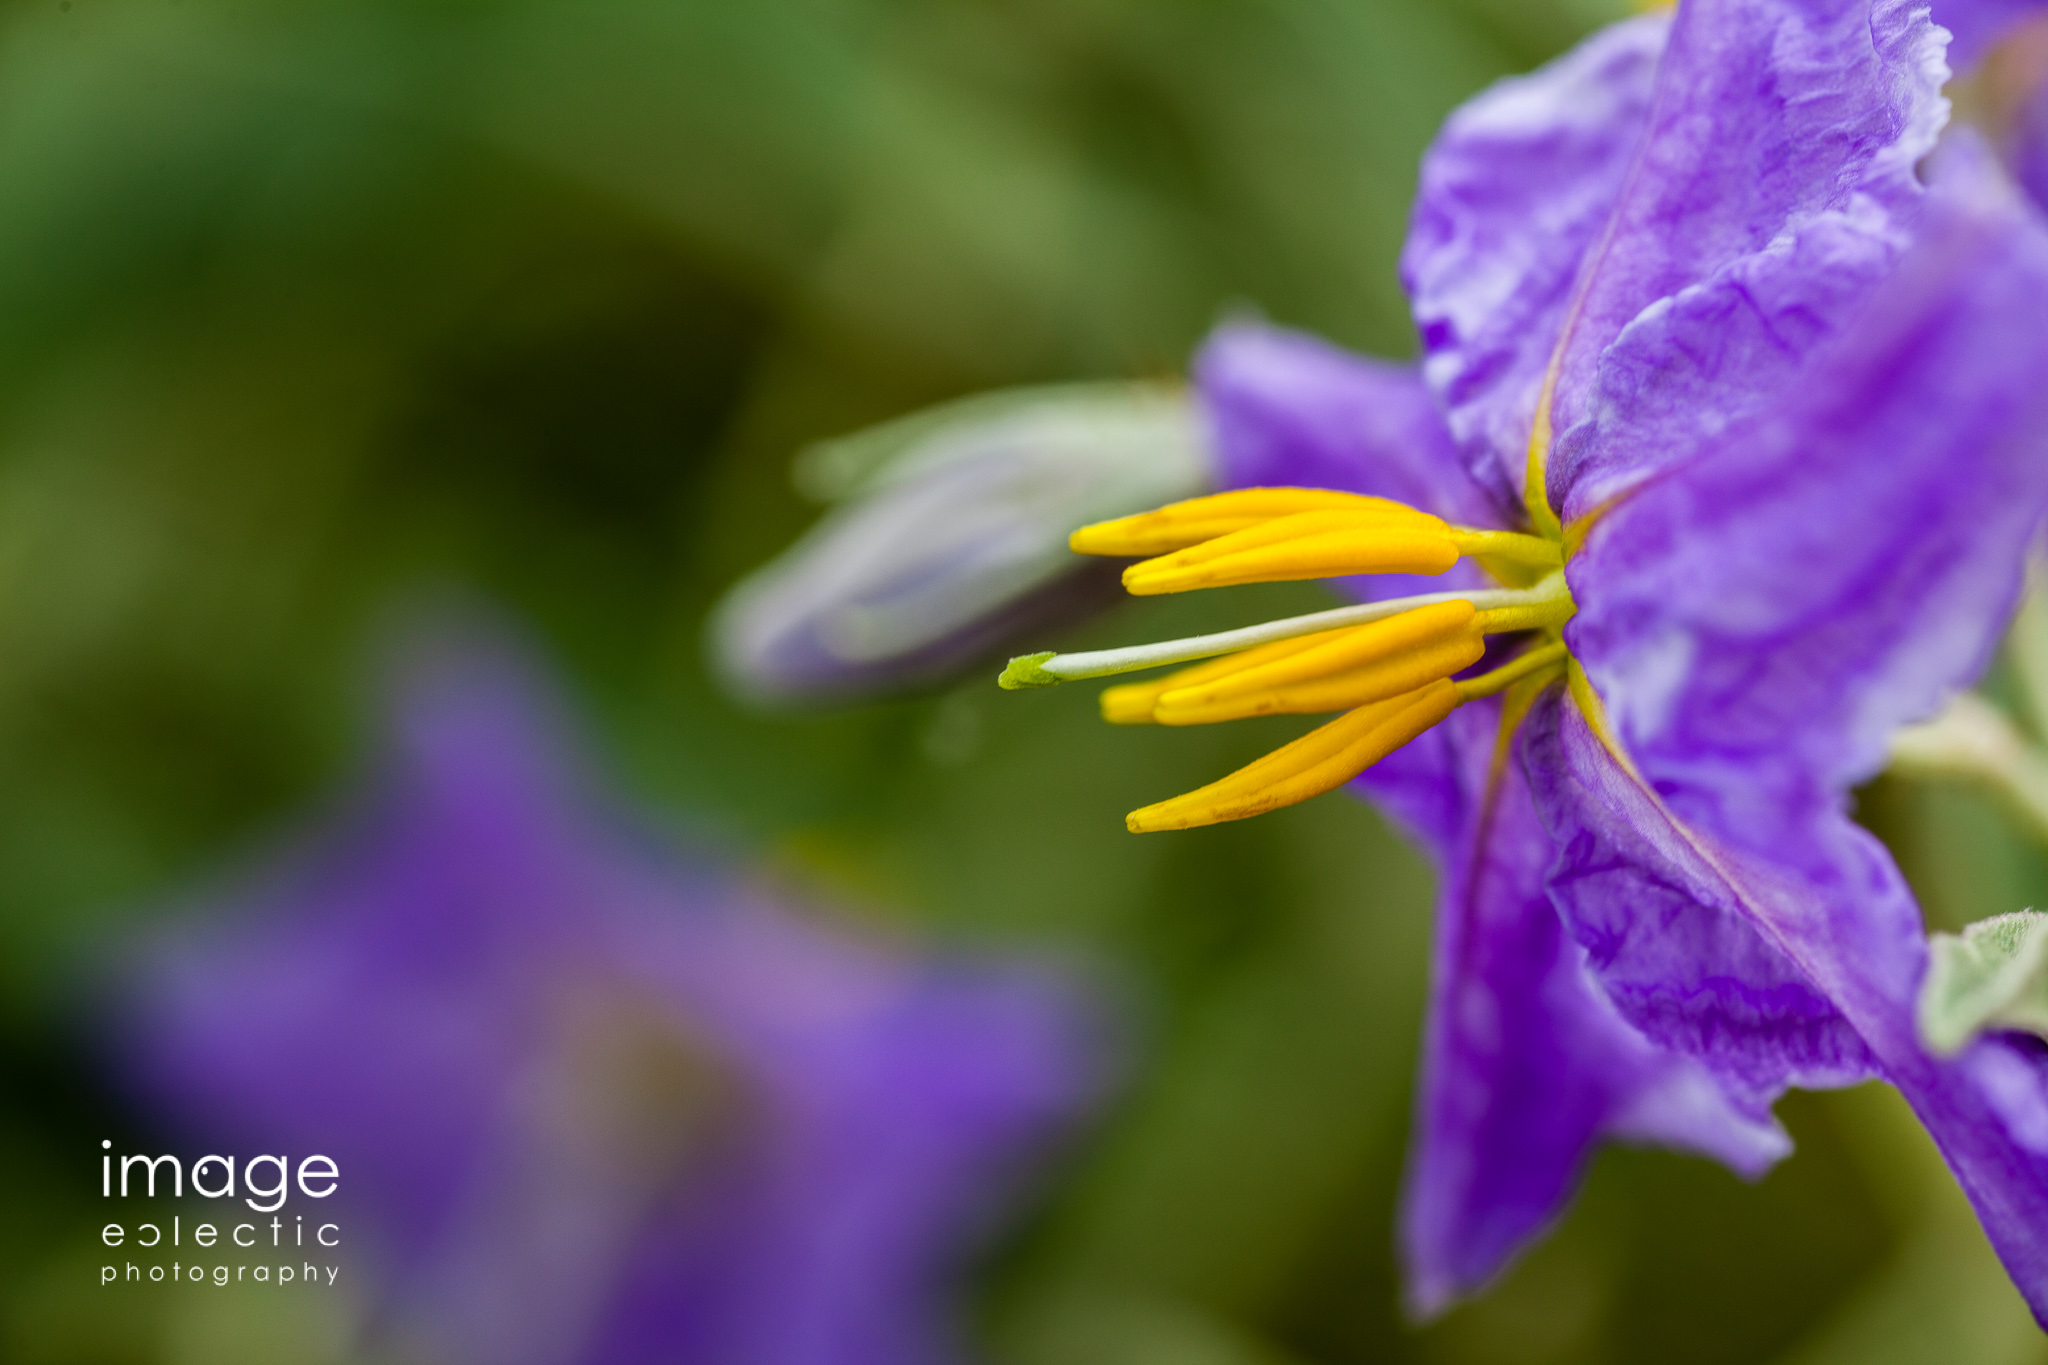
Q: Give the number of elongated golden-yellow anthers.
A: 5